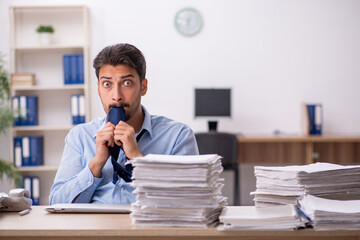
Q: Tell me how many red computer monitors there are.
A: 0